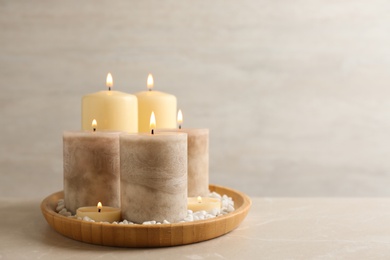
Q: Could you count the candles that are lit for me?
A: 7